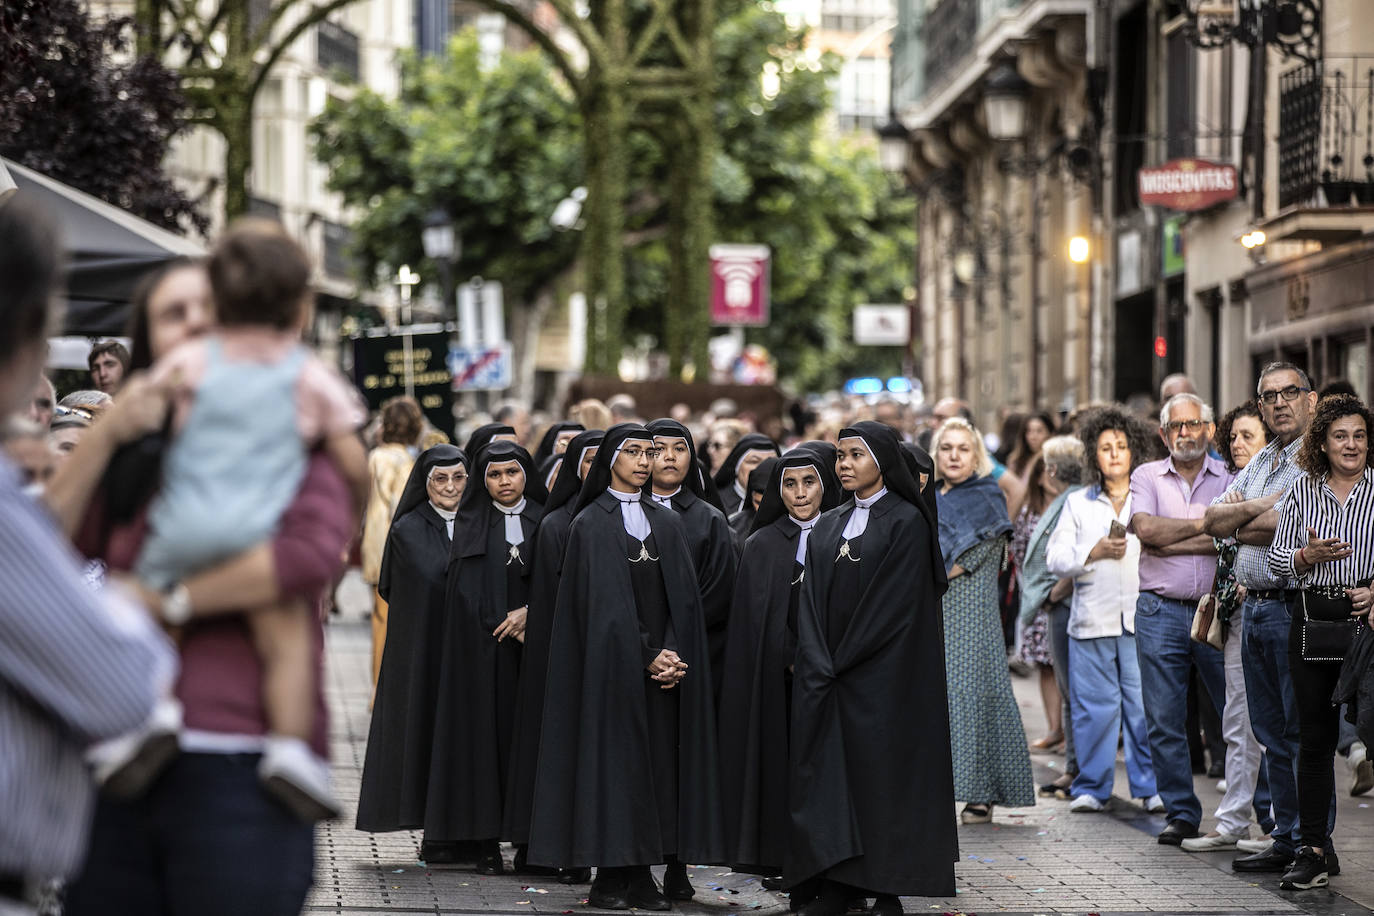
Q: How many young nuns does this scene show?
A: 5